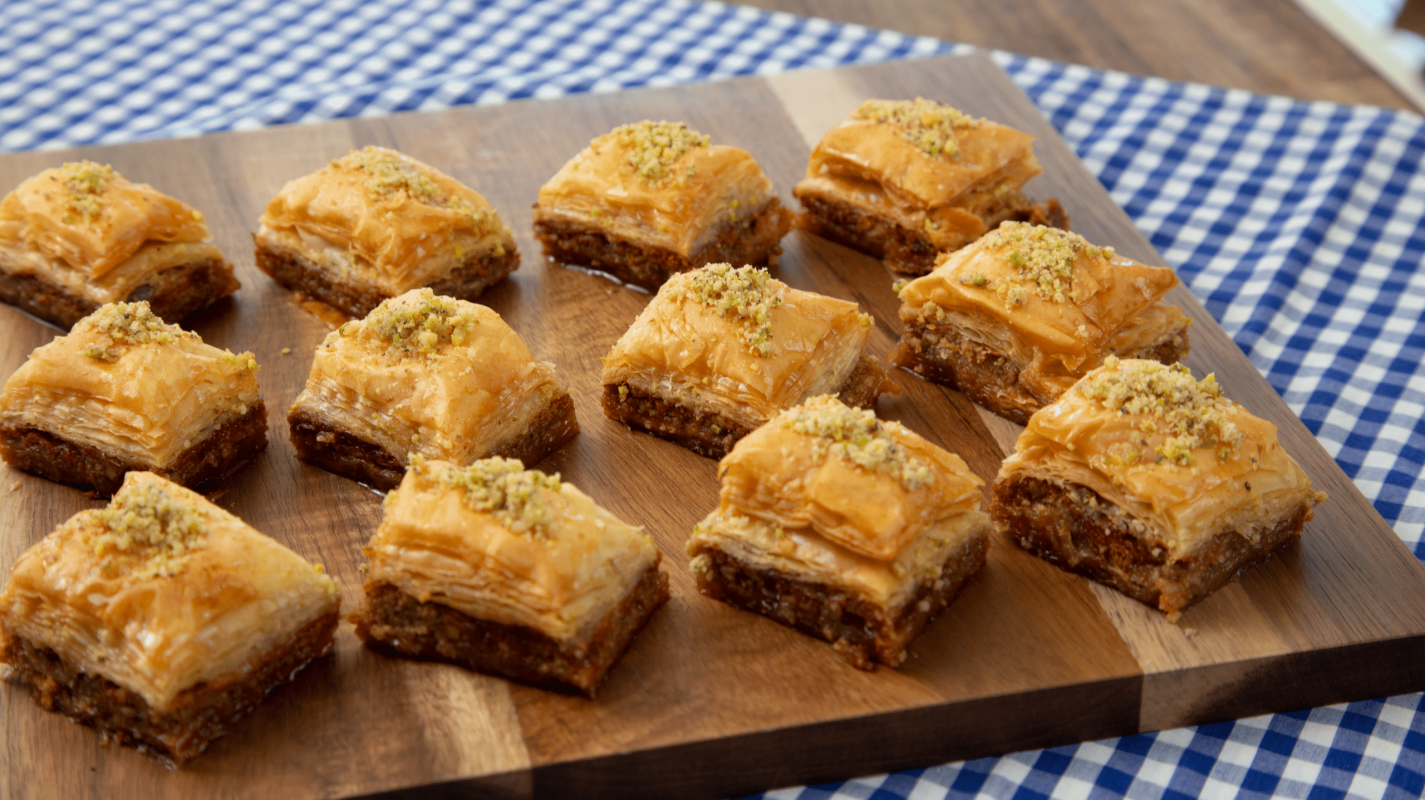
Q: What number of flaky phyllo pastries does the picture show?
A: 12